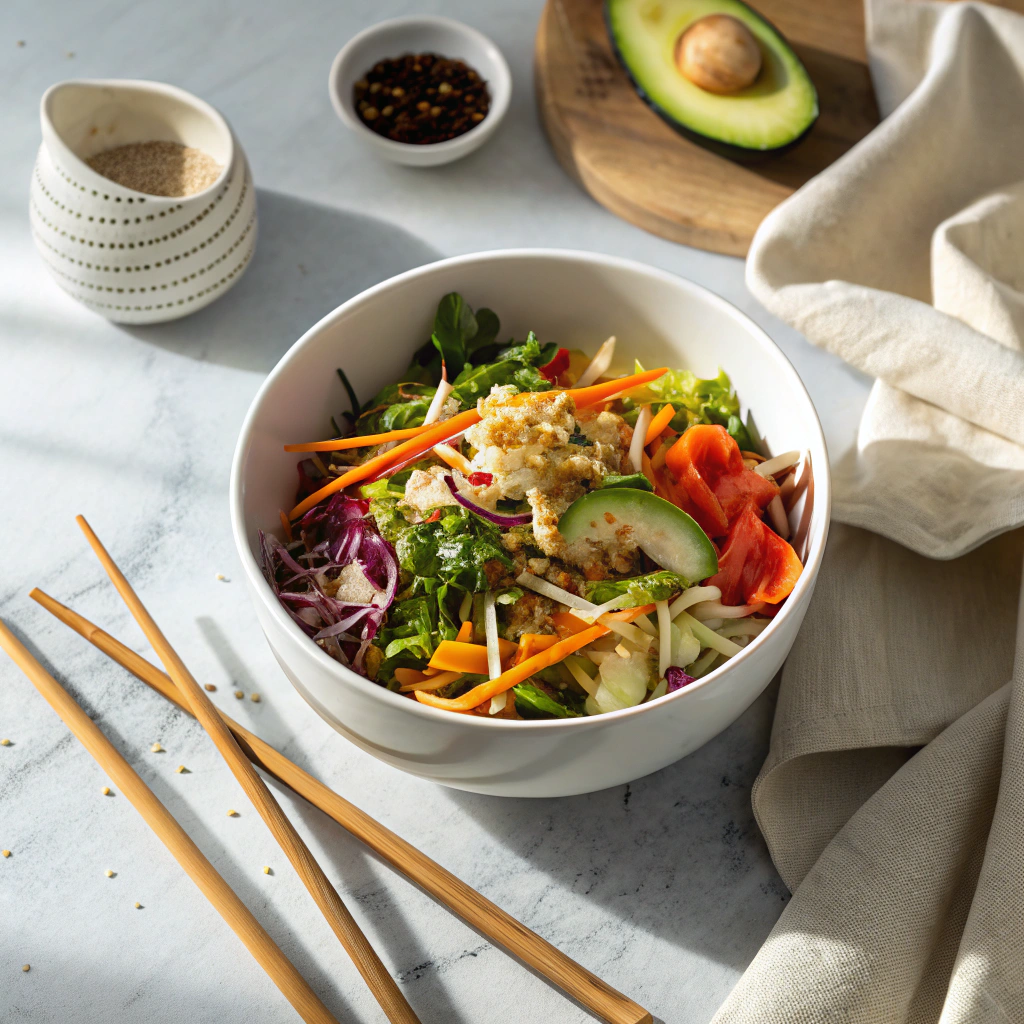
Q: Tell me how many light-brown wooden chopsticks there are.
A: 3